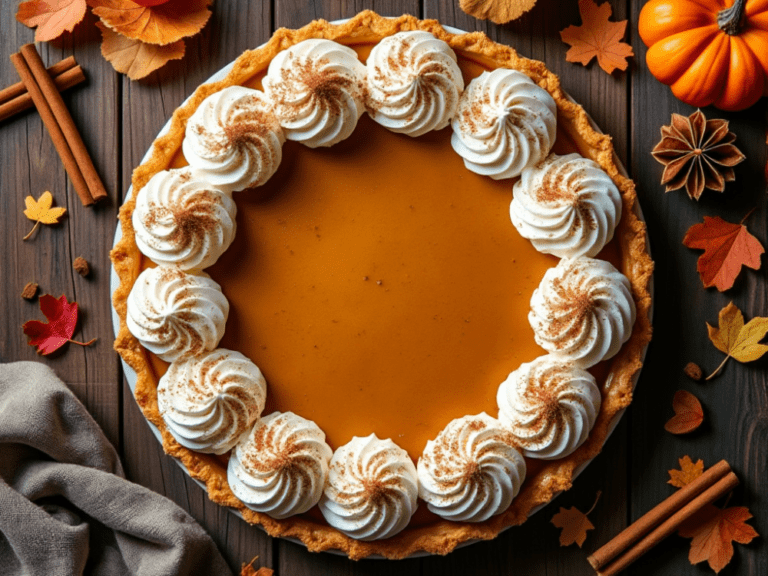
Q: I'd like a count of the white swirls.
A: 13